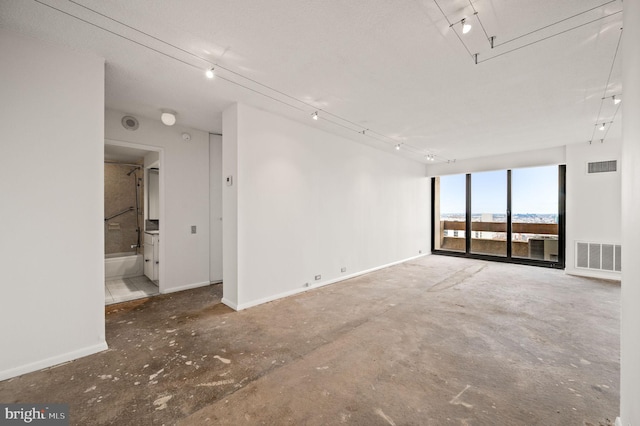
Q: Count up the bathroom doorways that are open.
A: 1